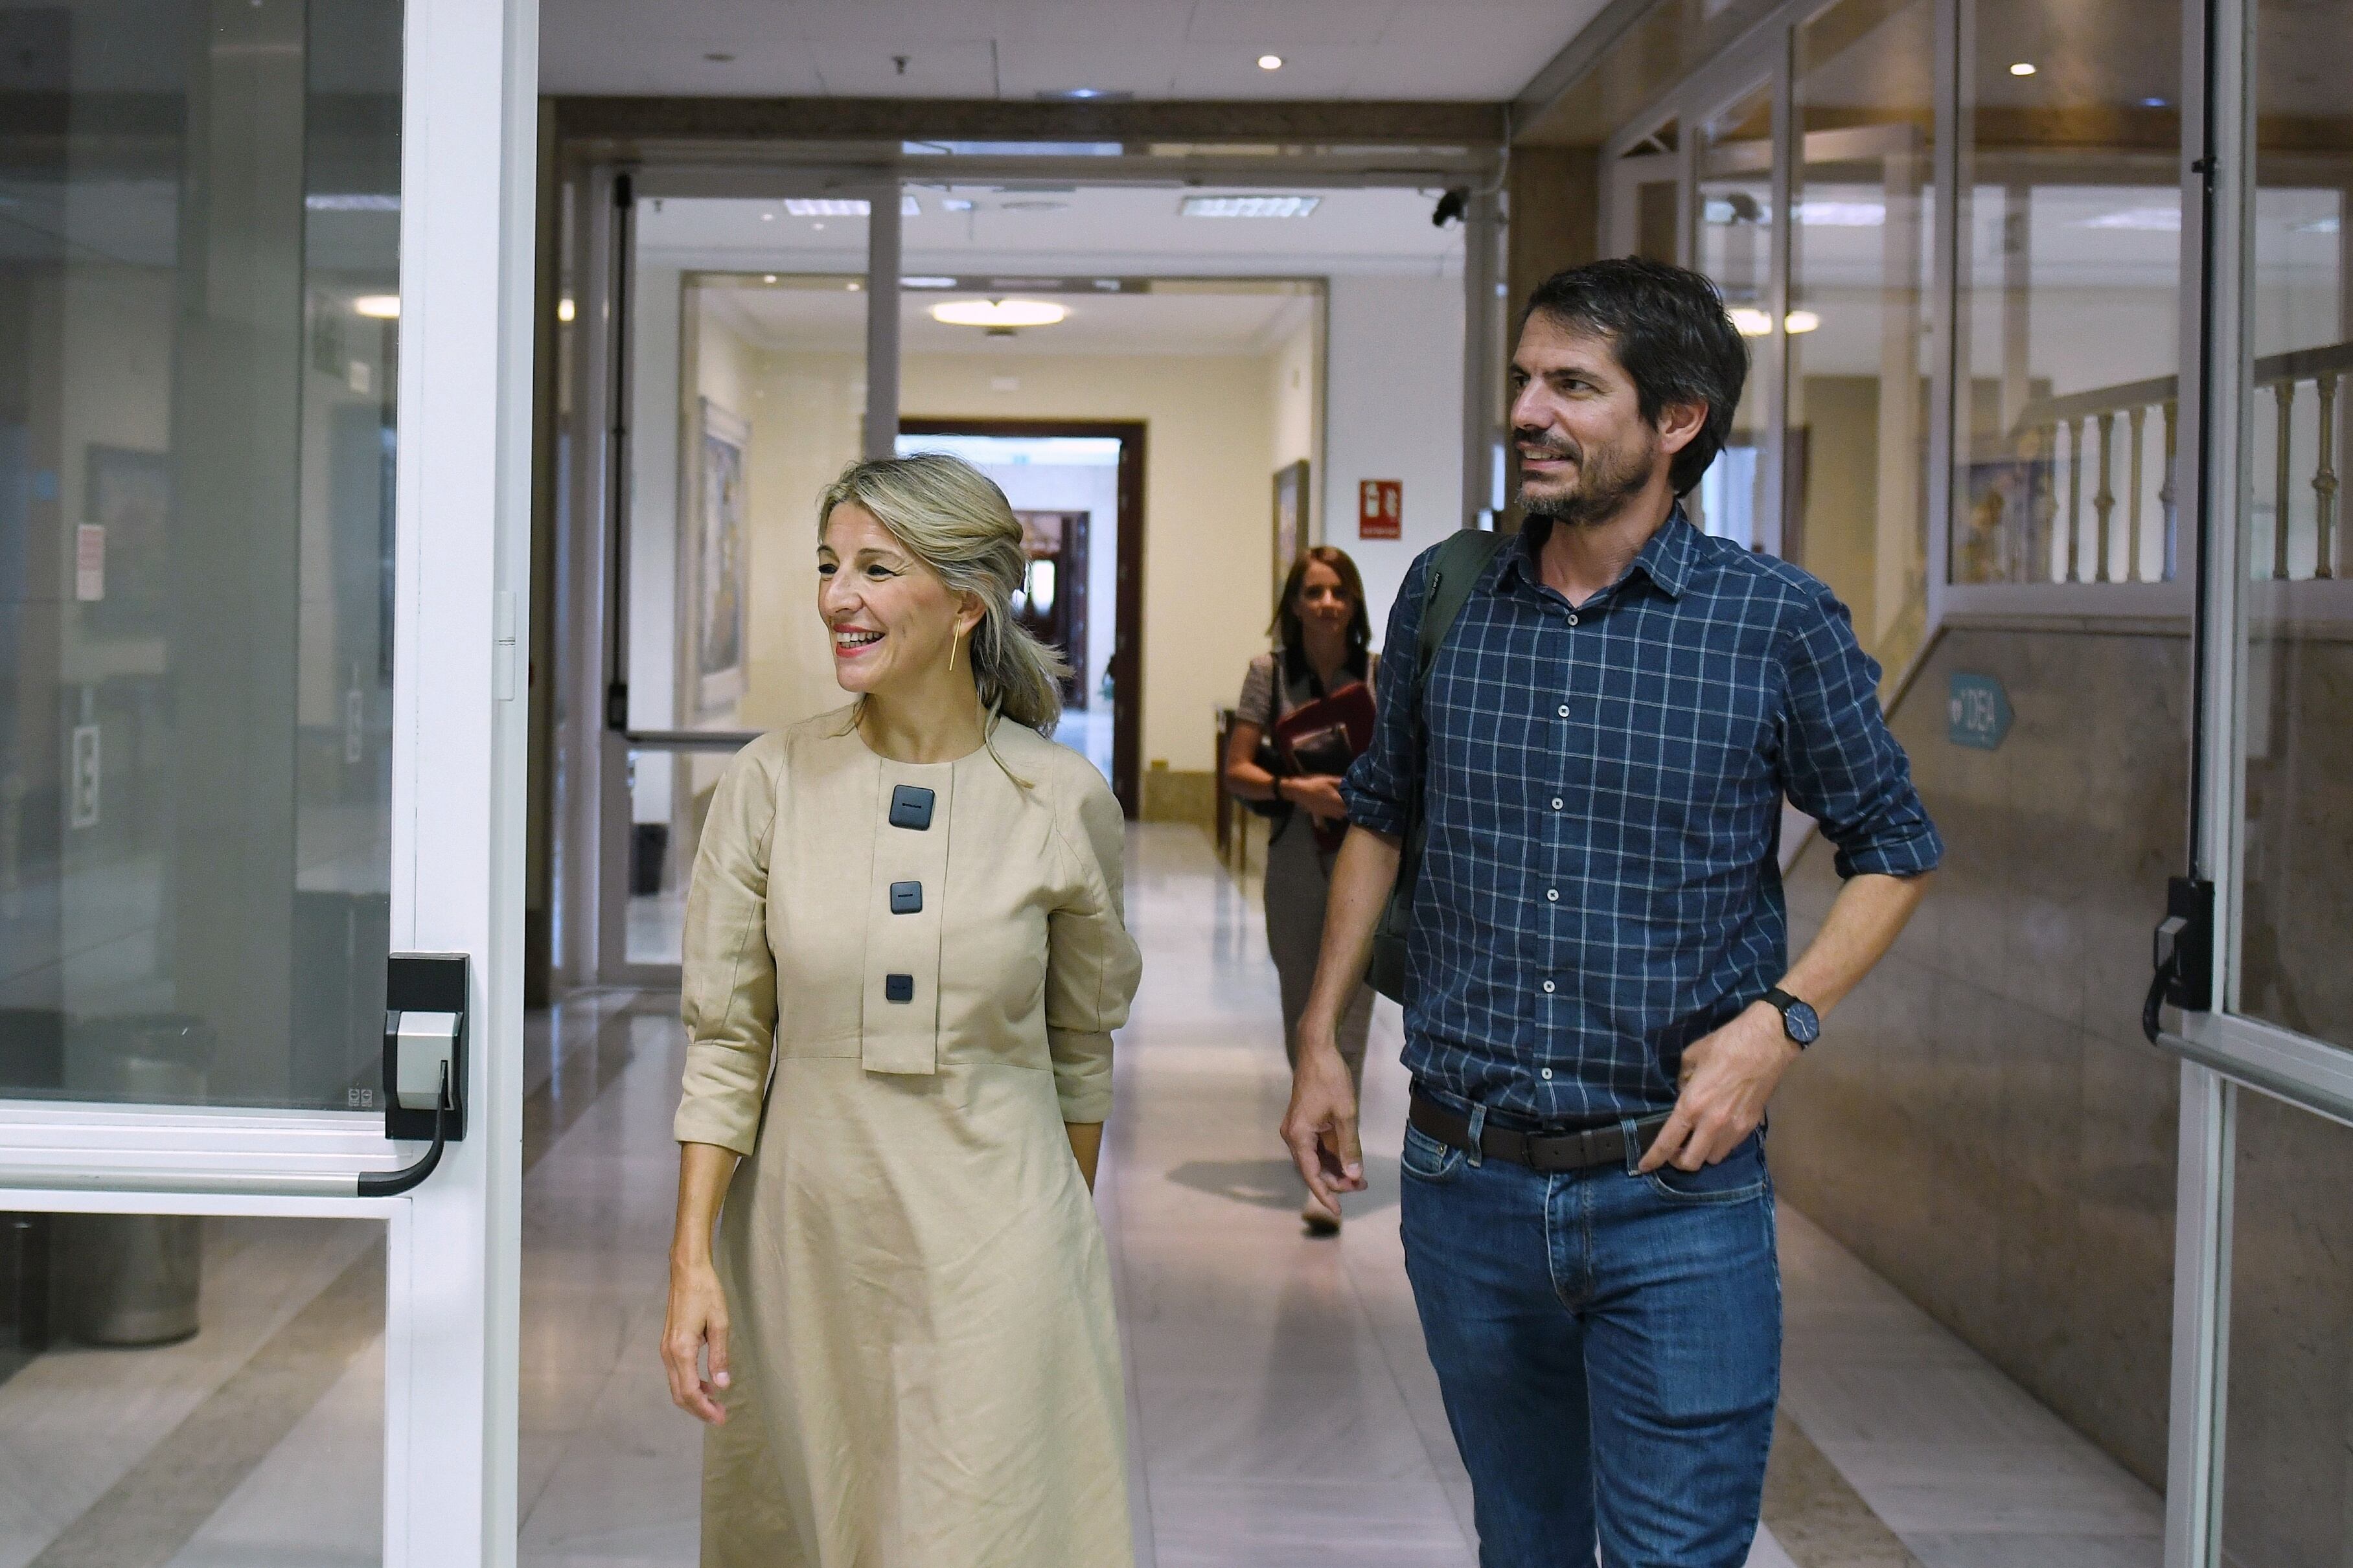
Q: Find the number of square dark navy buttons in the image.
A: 3